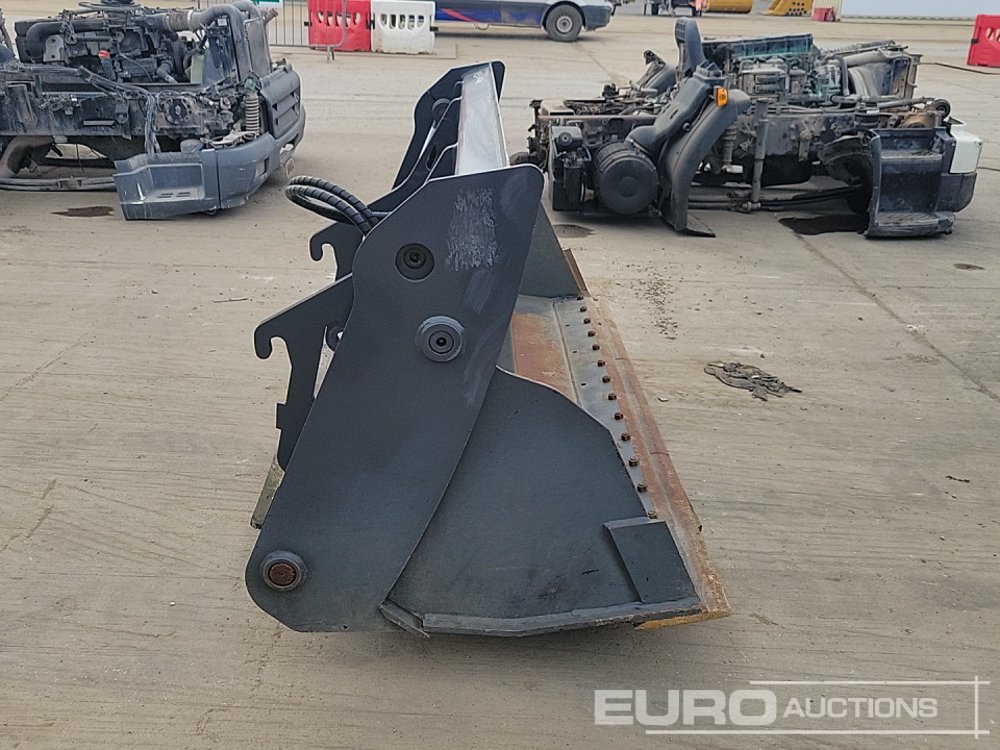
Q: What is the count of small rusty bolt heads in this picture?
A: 13